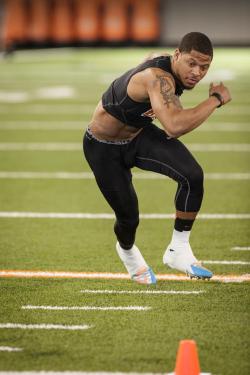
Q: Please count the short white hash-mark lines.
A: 6